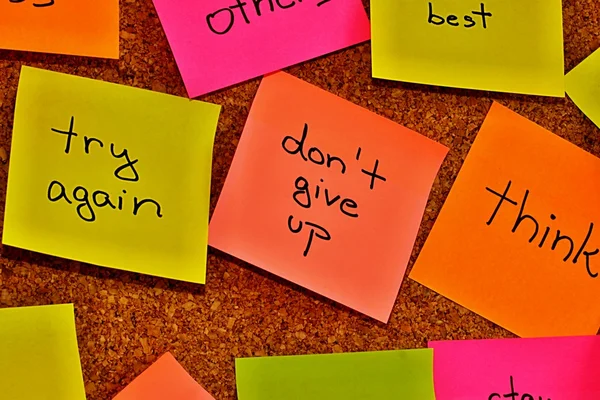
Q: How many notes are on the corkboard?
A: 11